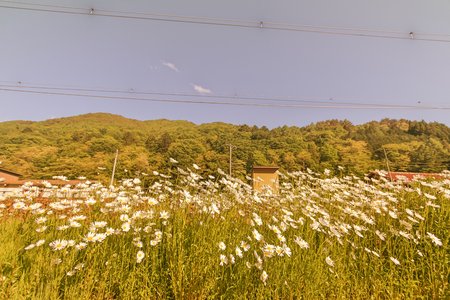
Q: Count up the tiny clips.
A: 8